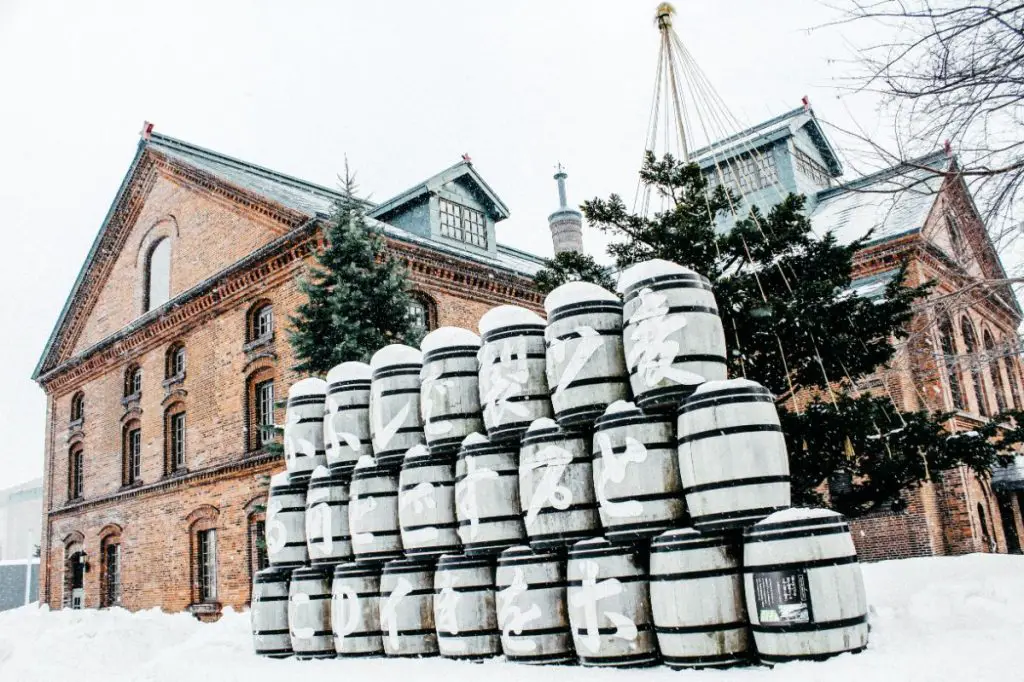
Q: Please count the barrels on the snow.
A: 9